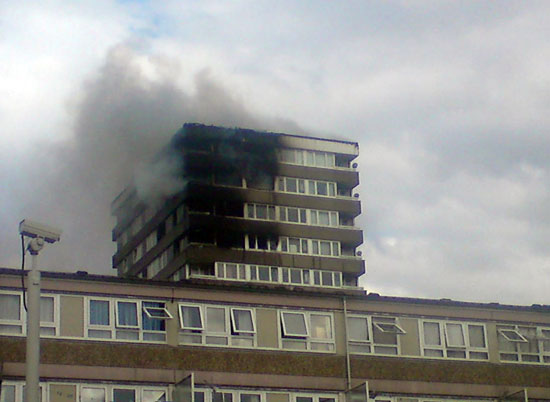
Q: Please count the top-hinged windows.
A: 8